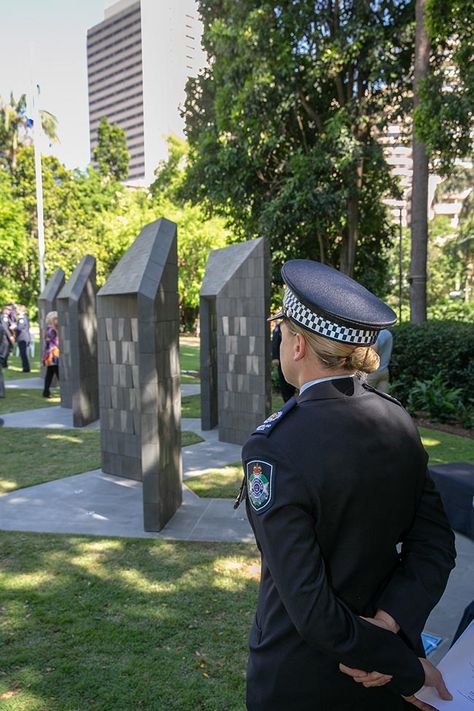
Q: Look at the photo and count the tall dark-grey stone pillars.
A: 4